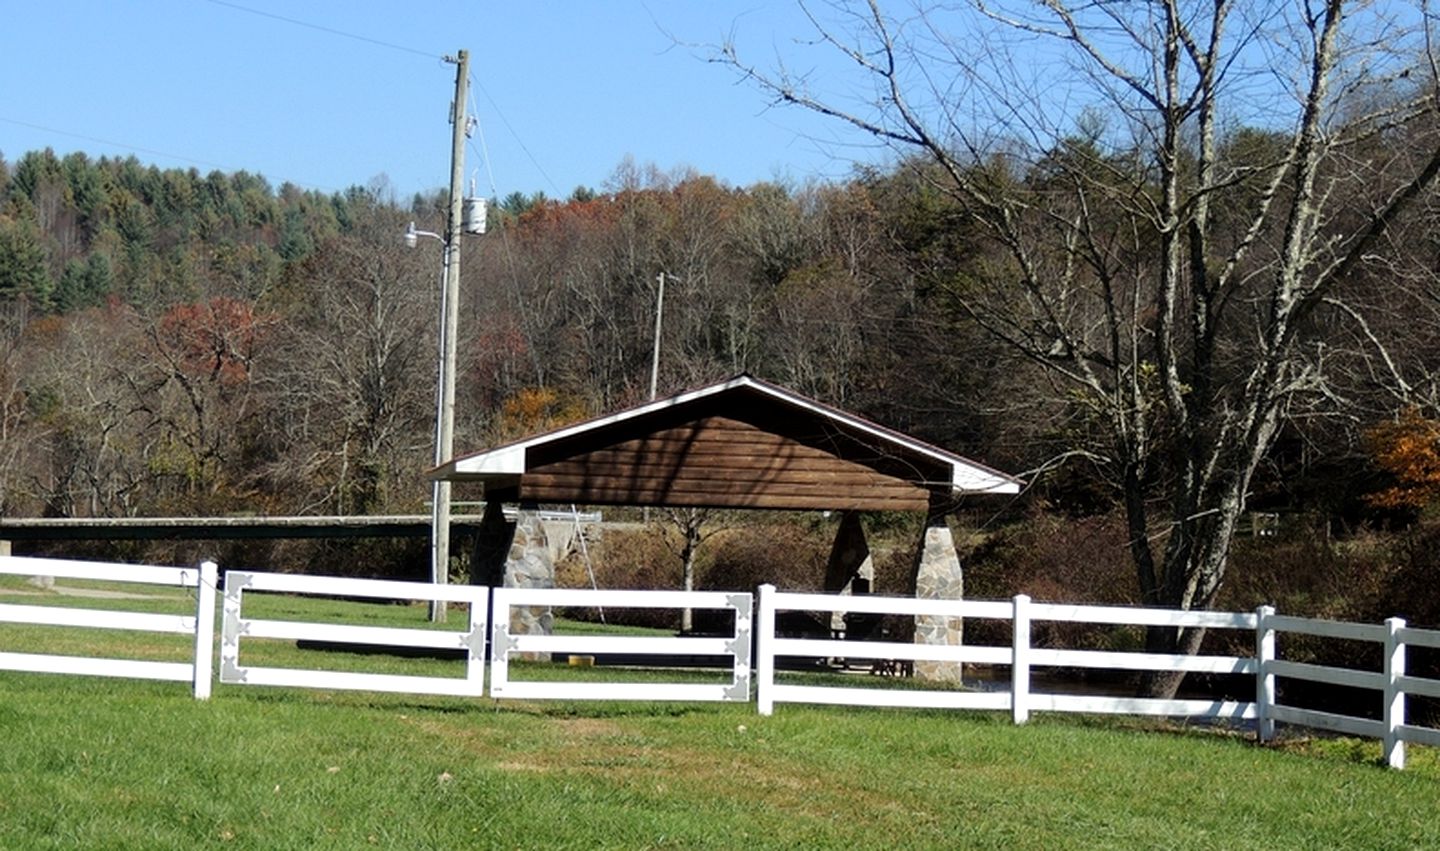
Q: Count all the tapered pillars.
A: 4